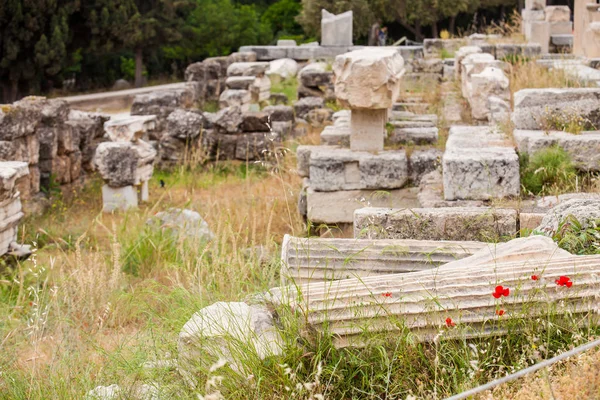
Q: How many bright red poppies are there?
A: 6